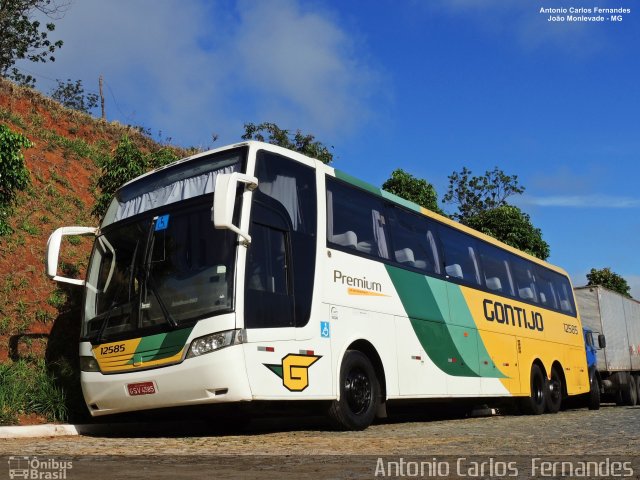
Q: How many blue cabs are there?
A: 1